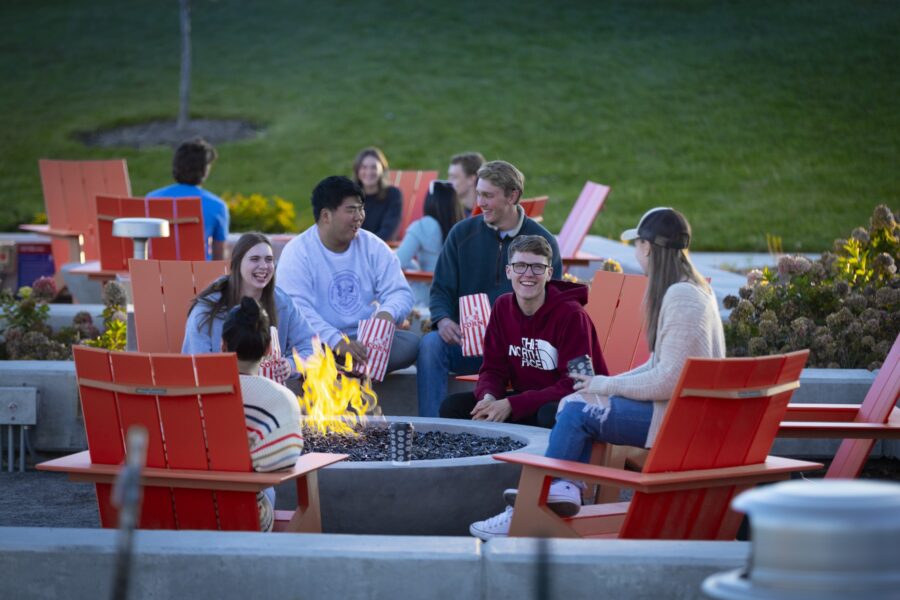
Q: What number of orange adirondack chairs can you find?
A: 10